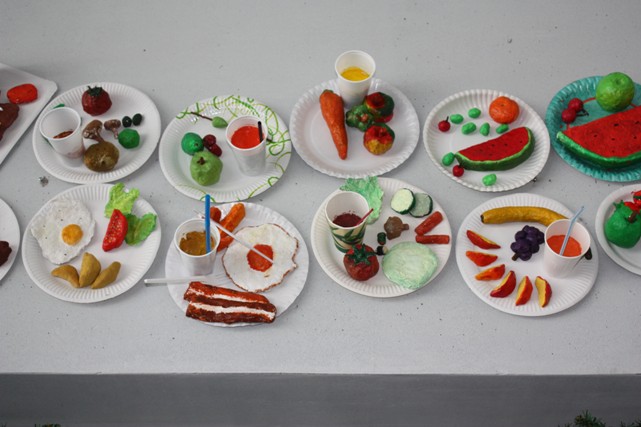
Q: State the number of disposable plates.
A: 12